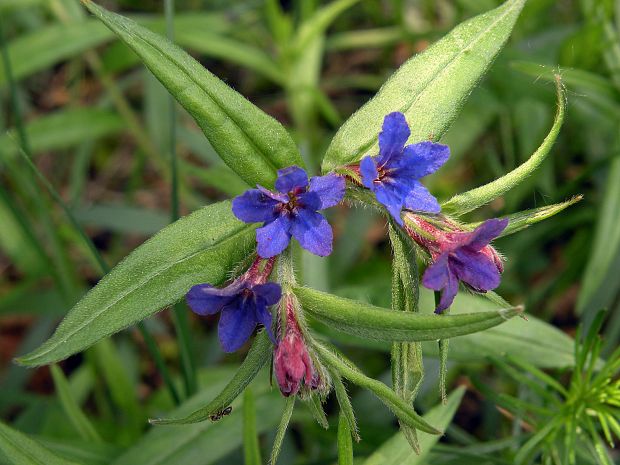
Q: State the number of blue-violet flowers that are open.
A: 4